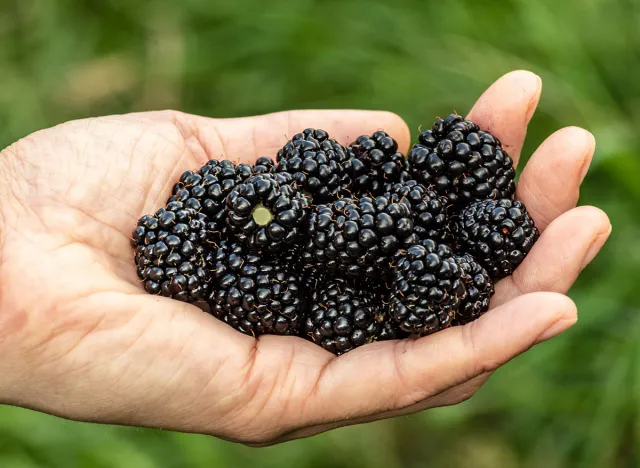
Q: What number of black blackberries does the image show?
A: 13